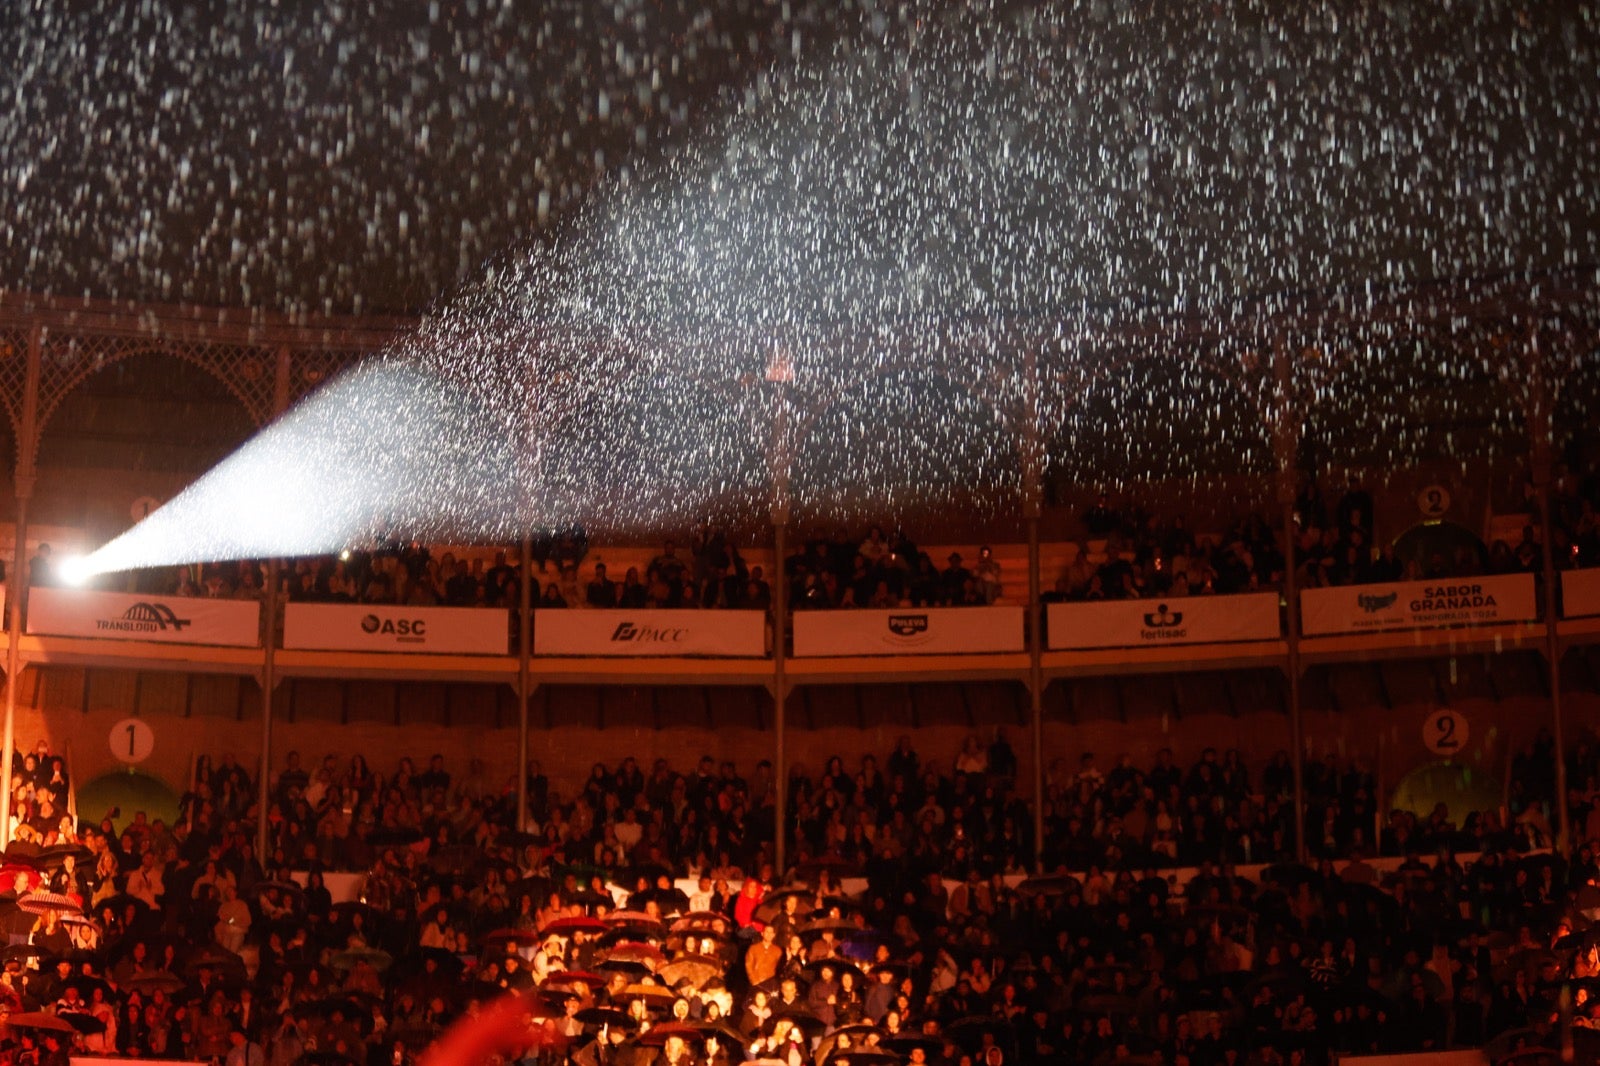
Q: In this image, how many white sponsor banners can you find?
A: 6